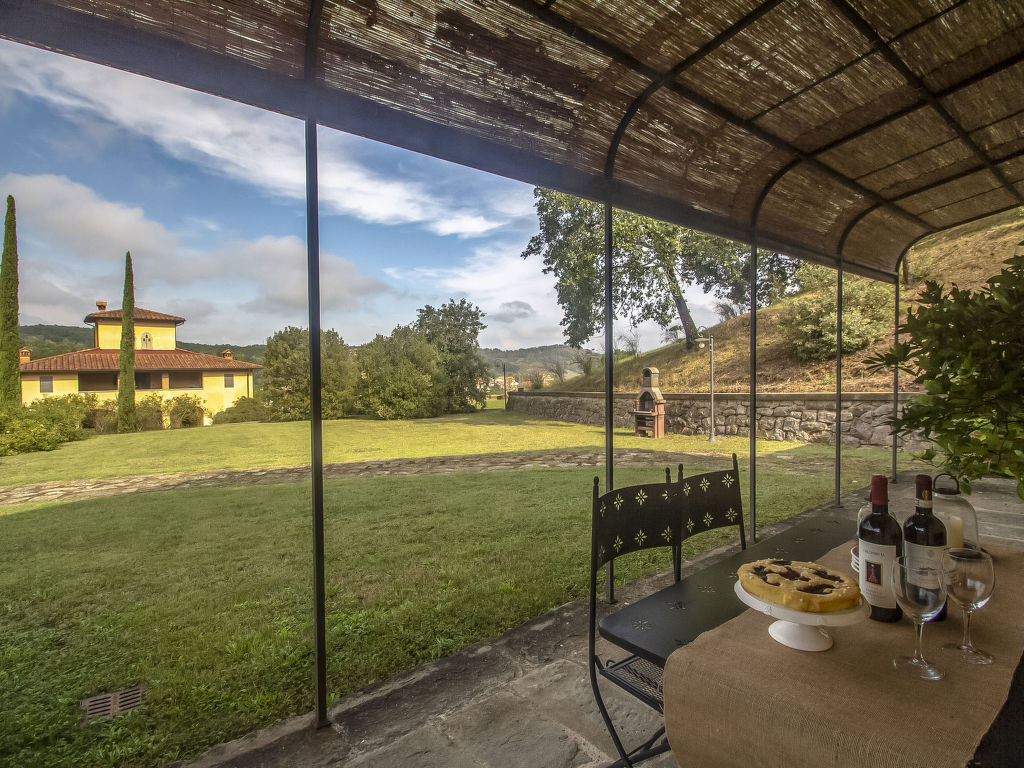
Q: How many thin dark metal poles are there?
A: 5